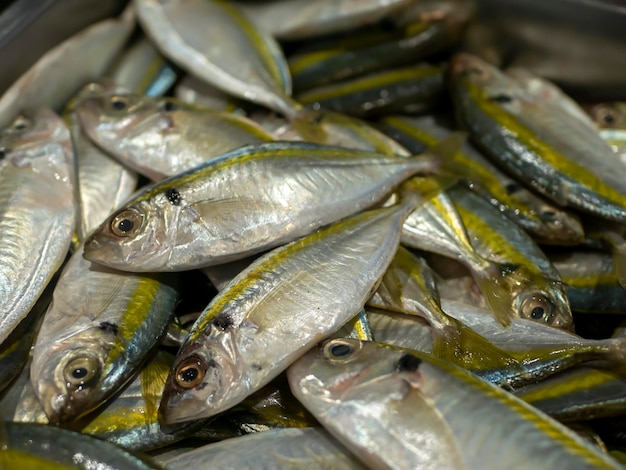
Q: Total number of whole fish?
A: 2